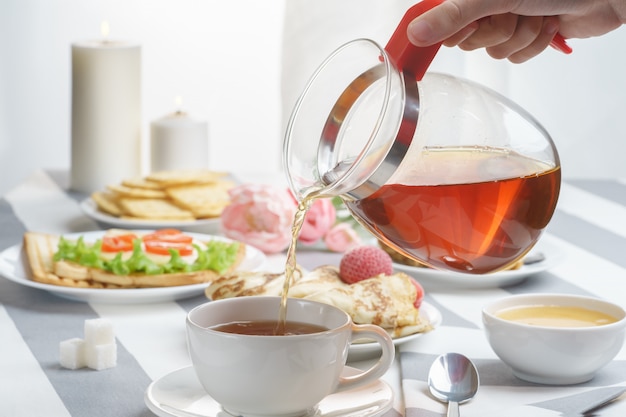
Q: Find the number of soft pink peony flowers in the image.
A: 3